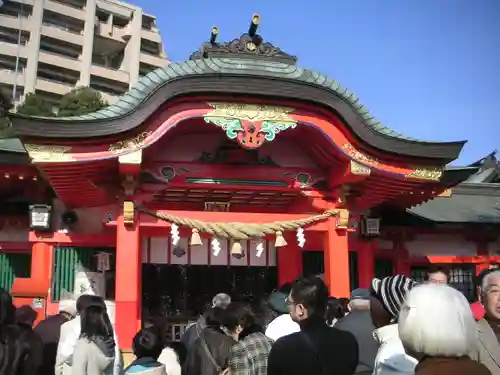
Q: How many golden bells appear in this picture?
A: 3